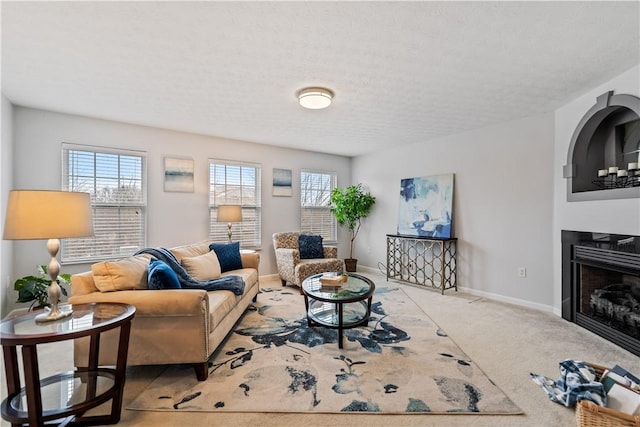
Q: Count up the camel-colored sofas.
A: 1